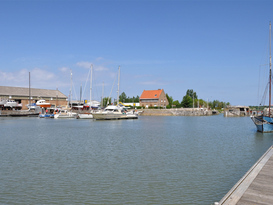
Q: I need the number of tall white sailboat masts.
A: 3